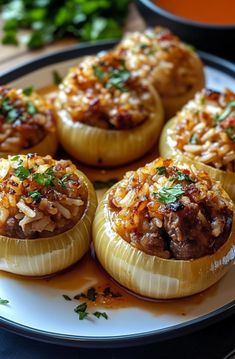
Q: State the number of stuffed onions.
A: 6